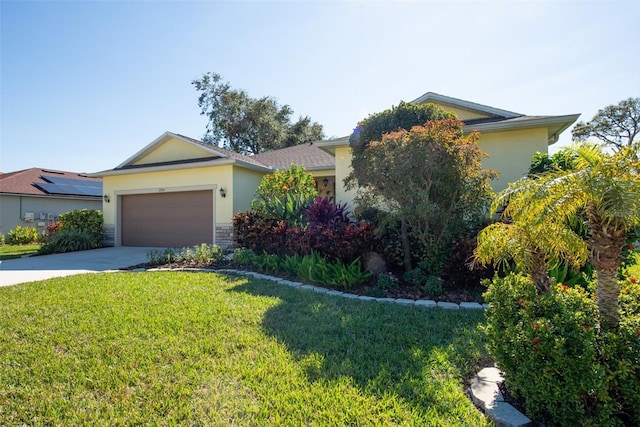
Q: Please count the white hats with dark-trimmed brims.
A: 0